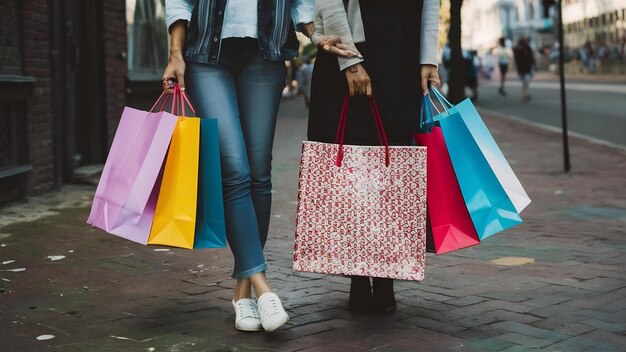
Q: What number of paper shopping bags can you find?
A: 7